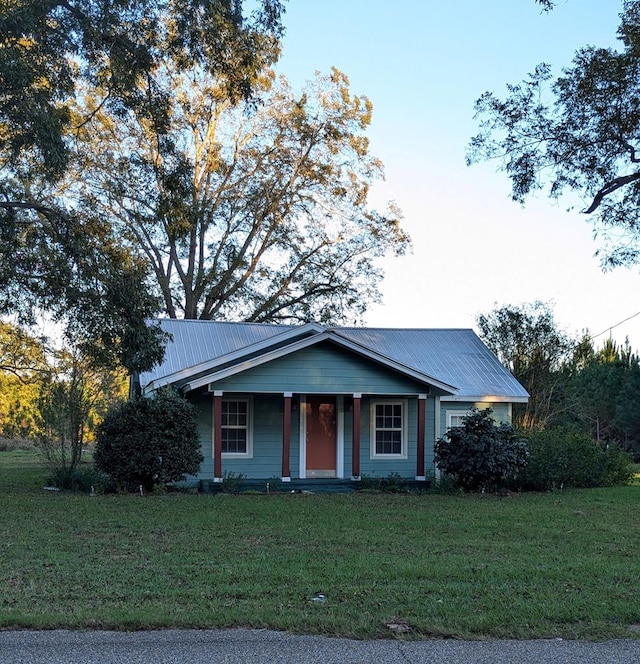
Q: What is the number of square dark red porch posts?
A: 4